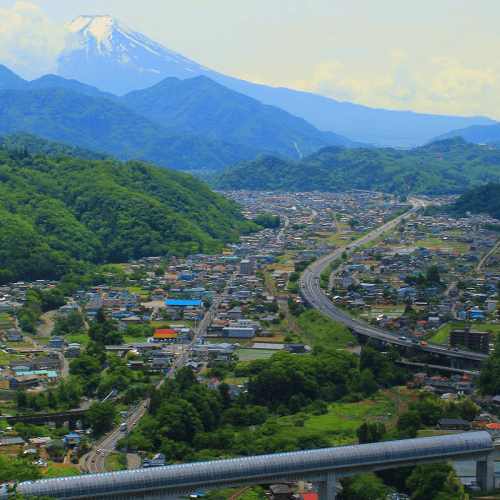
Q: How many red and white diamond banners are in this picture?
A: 0